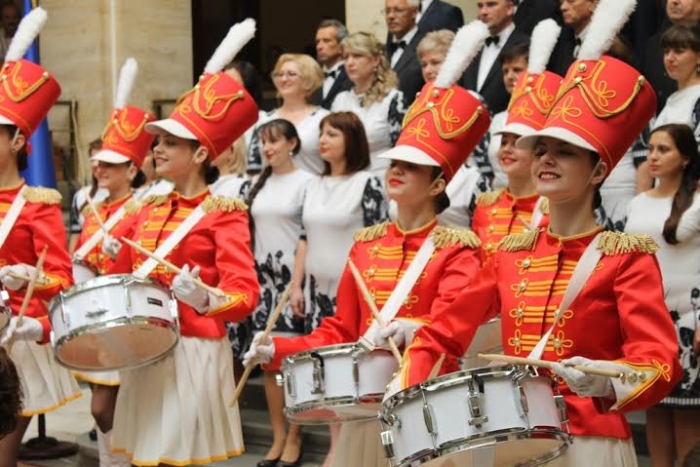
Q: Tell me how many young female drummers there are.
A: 6